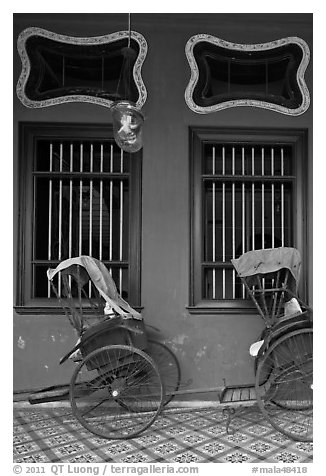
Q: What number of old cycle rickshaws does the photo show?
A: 2